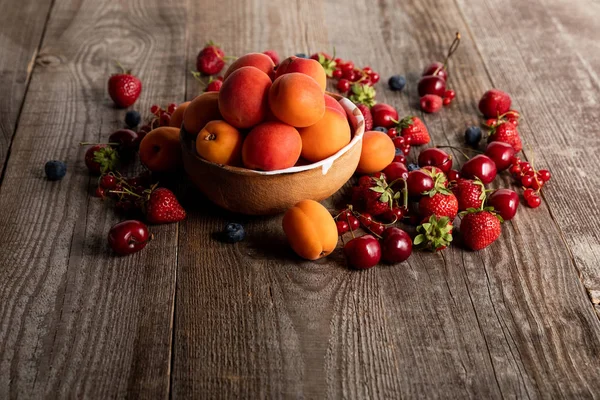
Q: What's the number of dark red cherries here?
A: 13